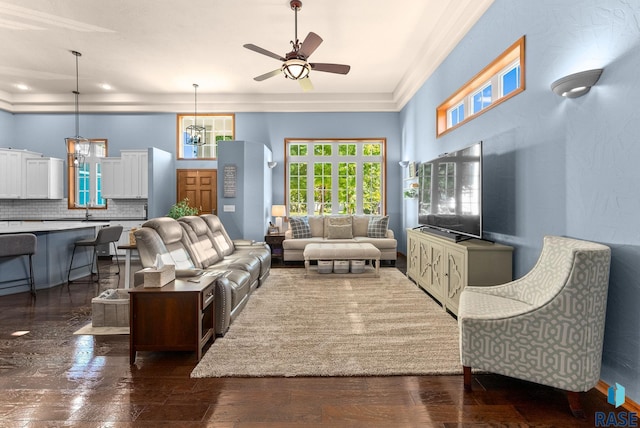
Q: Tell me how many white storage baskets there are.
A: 3